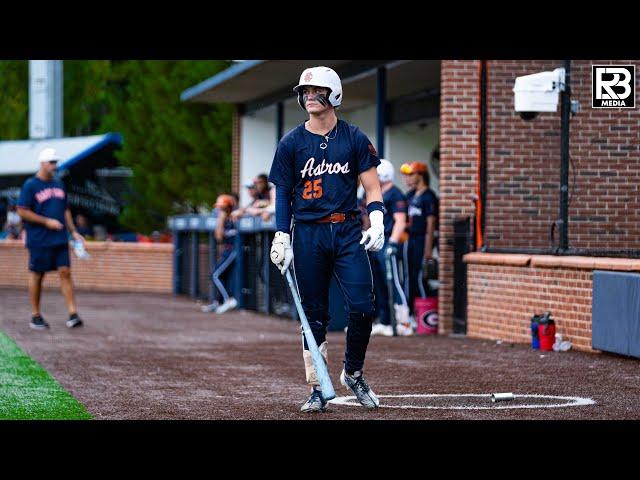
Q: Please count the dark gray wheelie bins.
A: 0